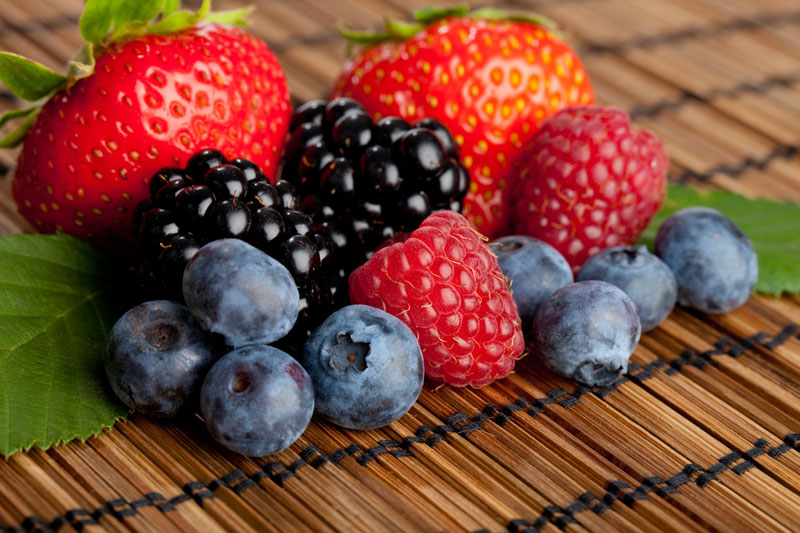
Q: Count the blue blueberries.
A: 8